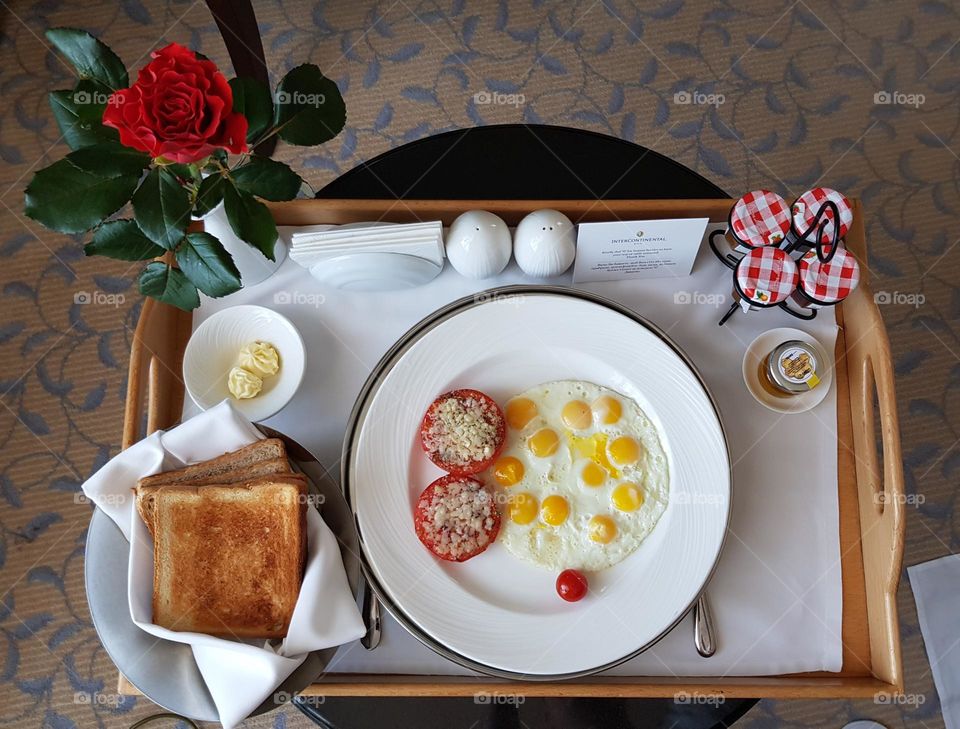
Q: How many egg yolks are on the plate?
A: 11